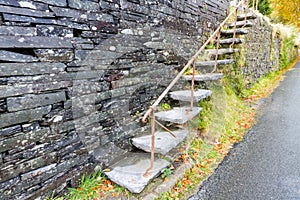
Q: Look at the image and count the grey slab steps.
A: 11